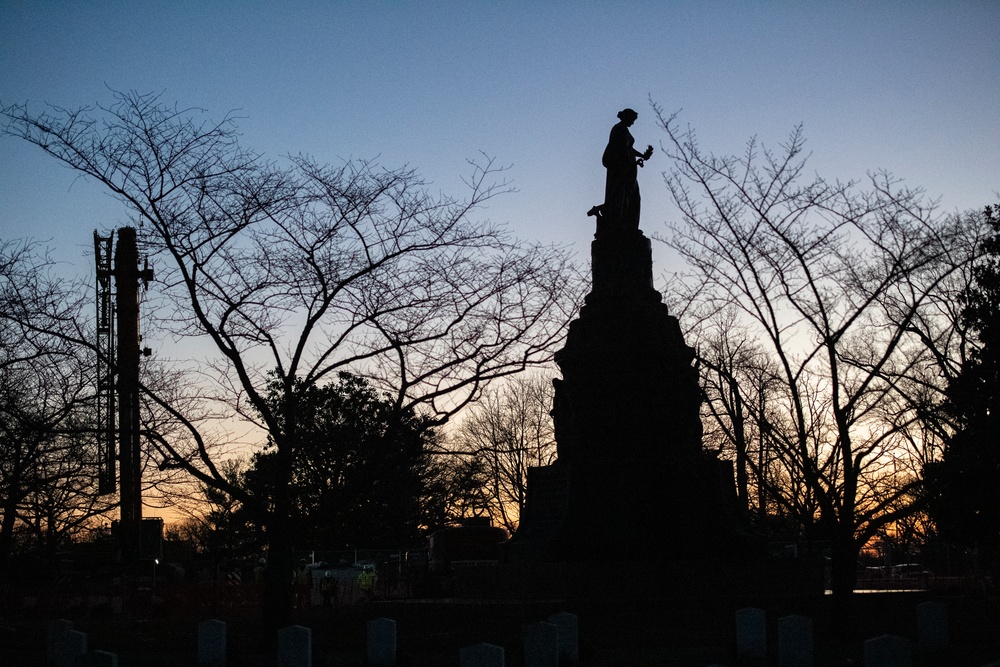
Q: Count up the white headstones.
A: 13